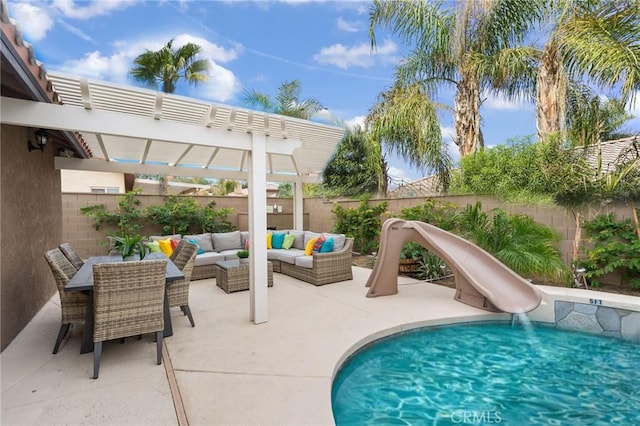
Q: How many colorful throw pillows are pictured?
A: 11